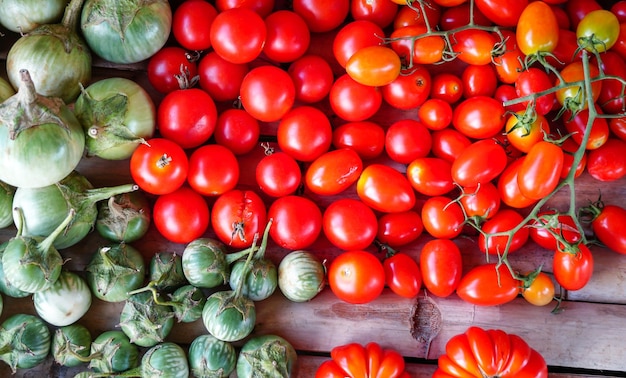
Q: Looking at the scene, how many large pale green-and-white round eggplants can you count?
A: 6